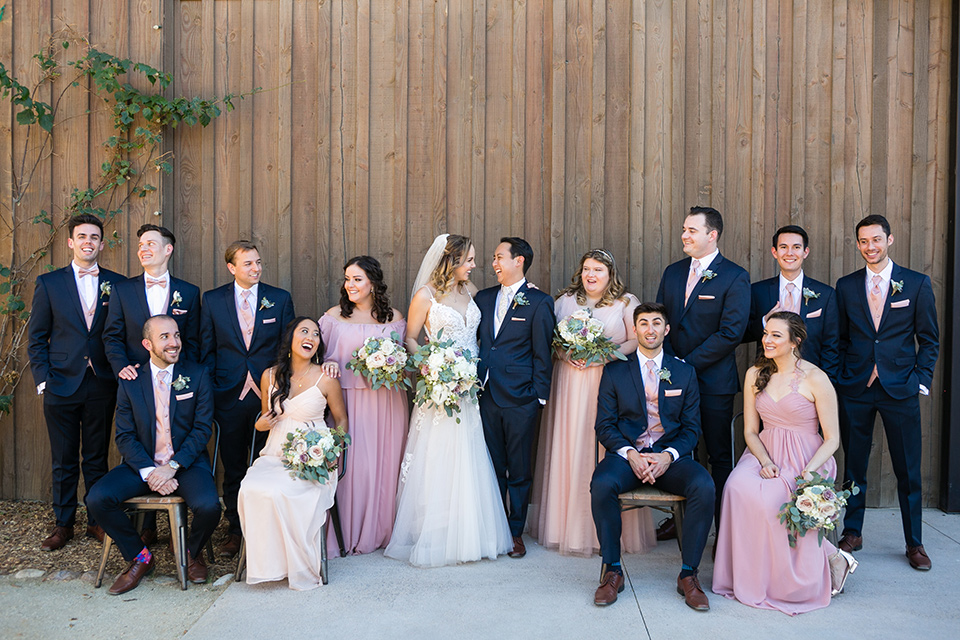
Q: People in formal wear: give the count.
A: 14